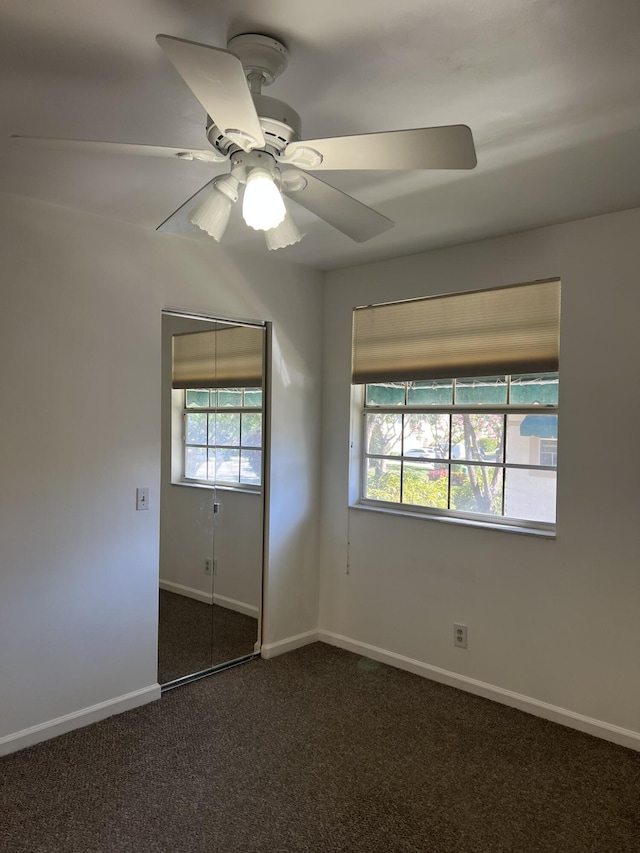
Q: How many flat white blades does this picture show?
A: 5